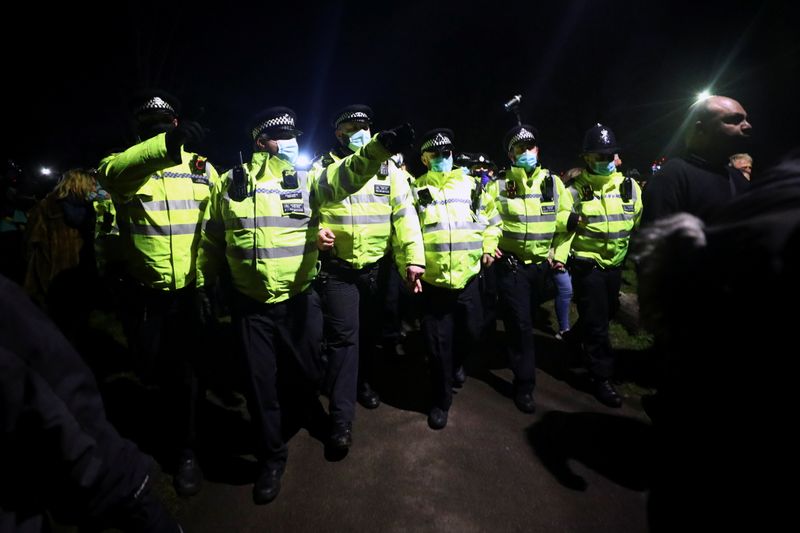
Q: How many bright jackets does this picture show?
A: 6